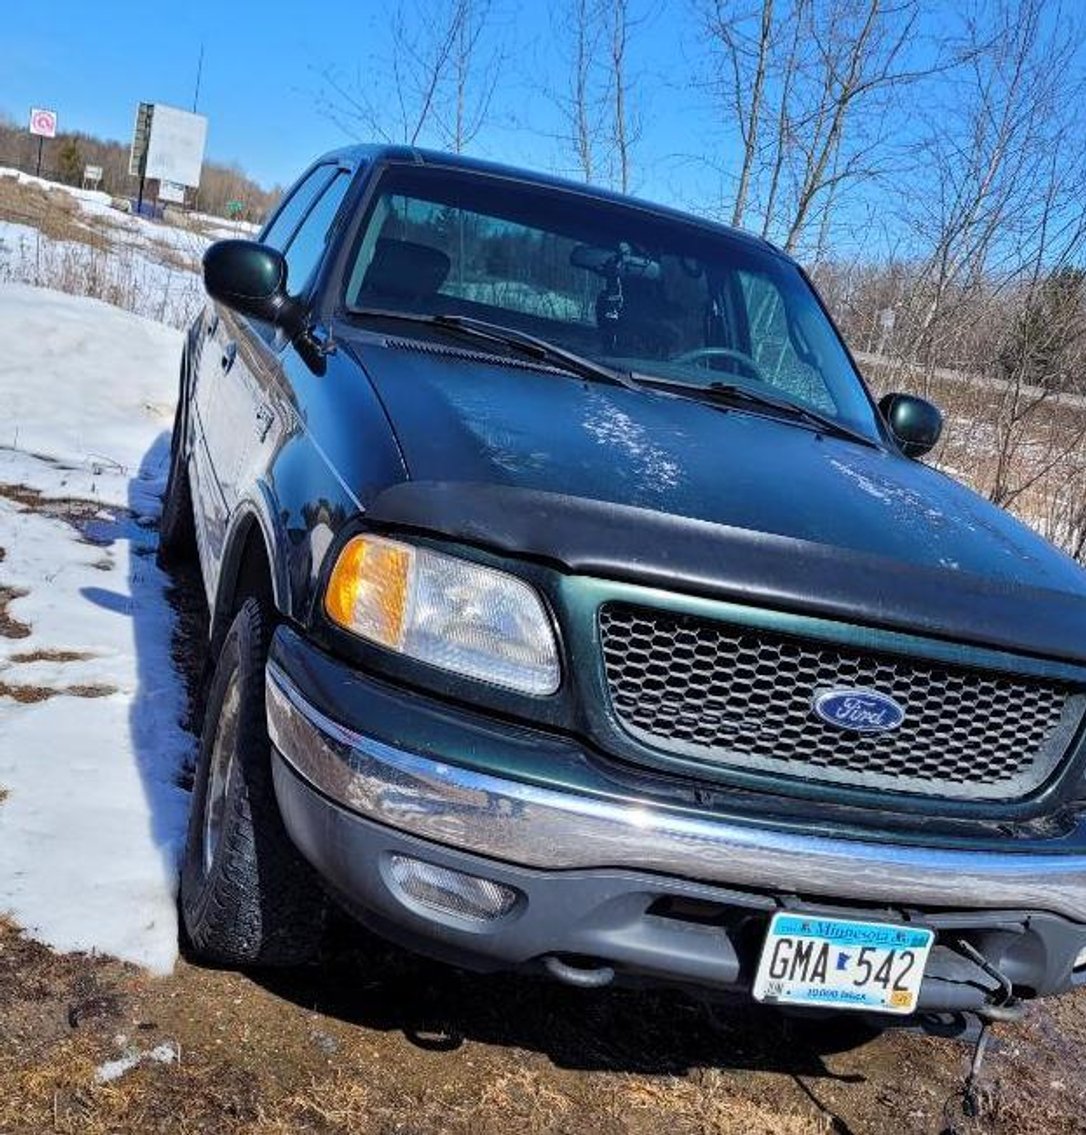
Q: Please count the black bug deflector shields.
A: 1